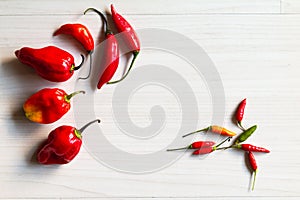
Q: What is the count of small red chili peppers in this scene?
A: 5